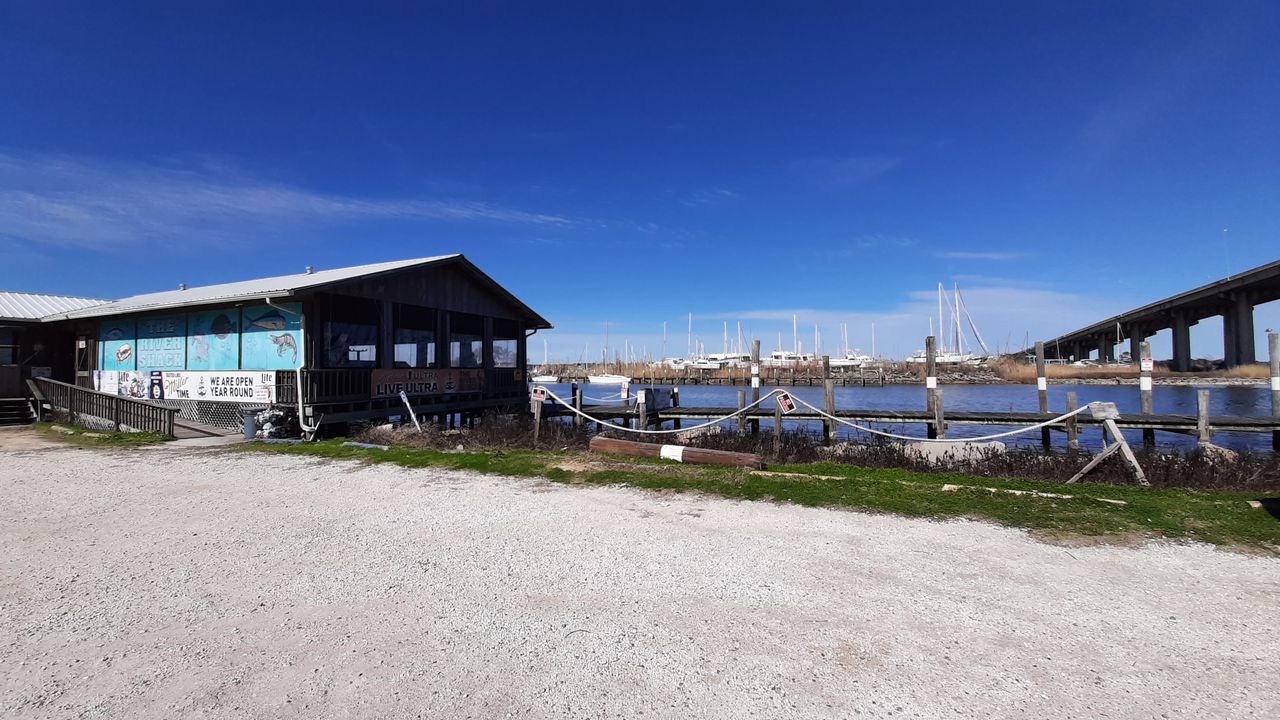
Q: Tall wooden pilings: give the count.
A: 6